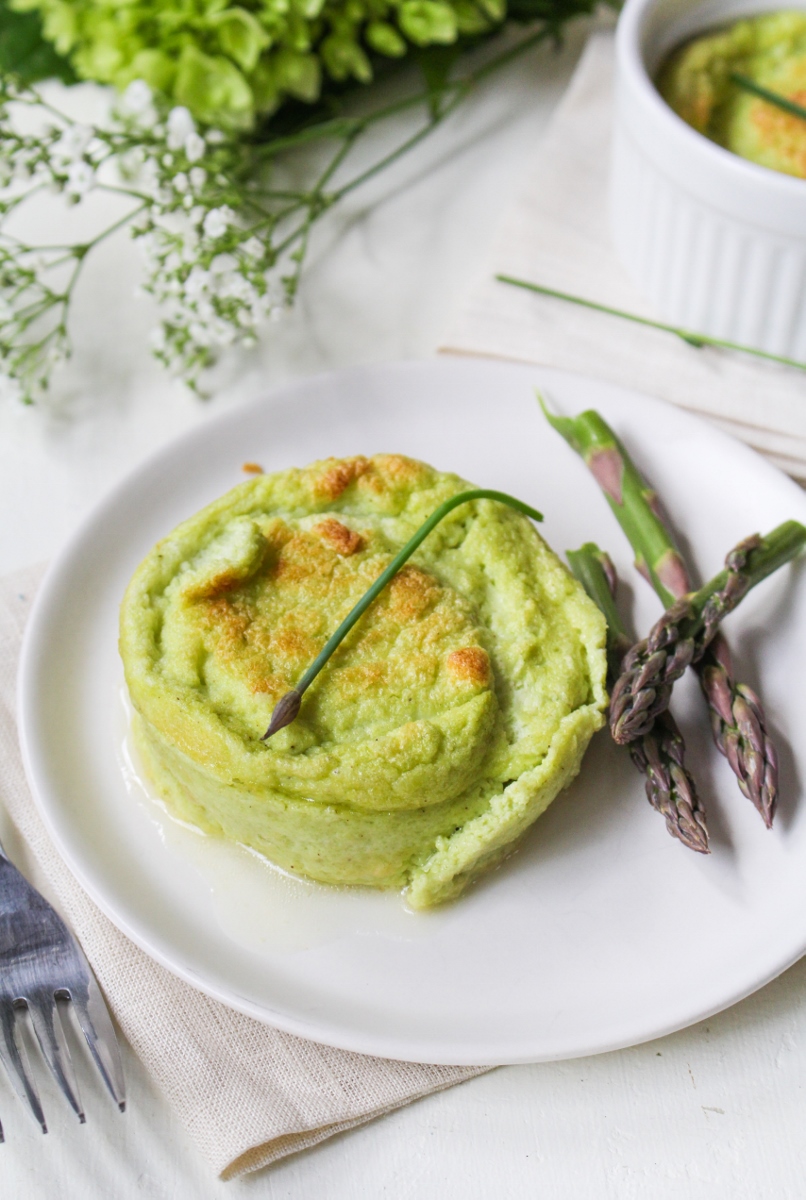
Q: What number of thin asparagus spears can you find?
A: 3